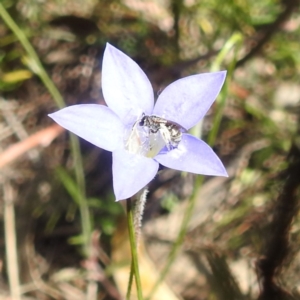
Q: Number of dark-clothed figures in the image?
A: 0